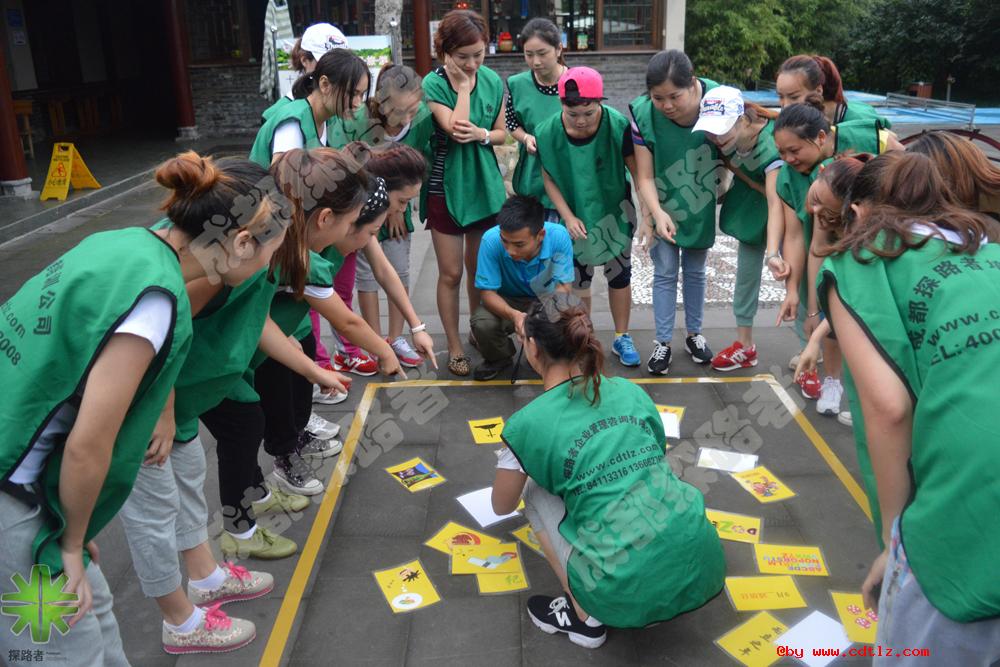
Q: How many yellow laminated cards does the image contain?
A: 14